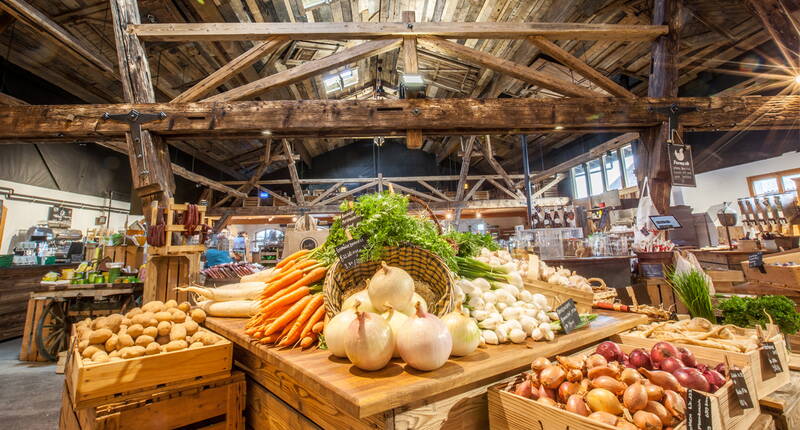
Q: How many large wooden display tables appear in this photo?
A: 1